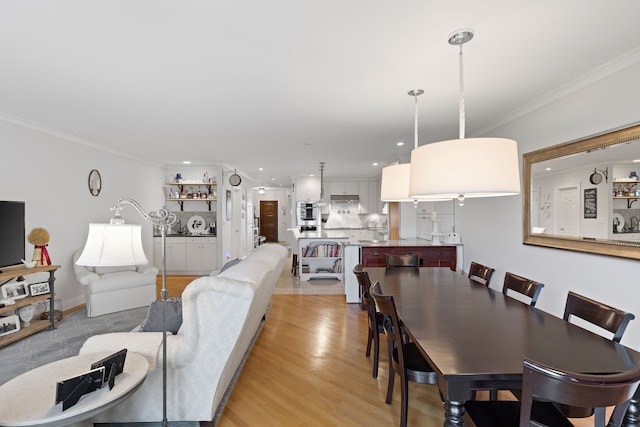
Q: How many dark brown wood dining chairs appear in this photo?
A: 7